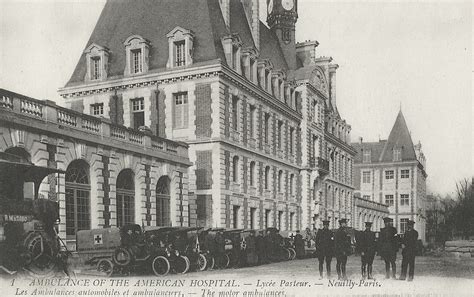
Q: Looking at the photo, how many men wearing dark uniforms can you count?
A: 5